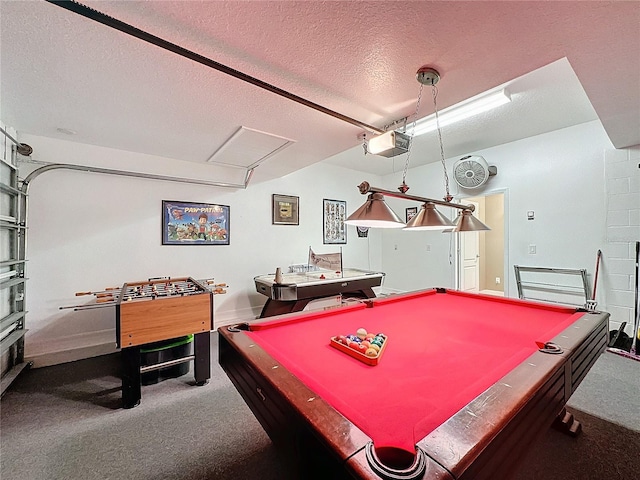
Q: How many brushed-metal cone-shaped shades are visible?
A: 3